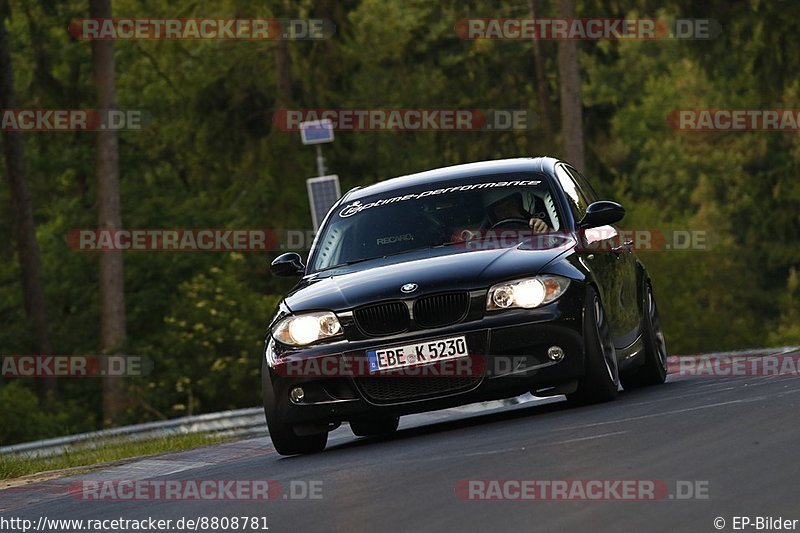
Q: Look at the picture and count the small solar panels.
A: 2